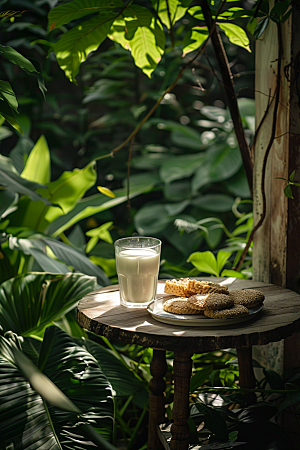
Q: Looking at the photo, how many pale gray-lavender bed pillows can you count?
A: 0